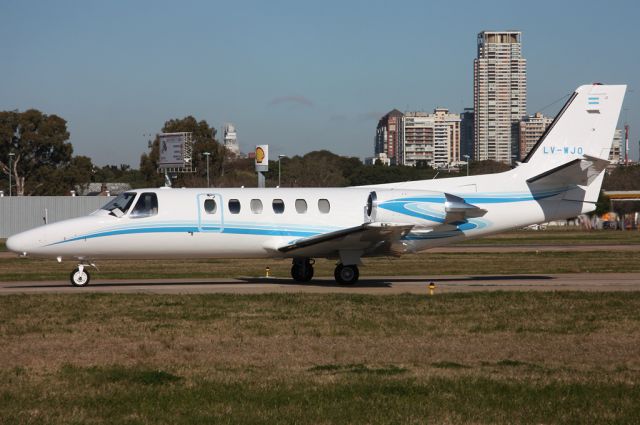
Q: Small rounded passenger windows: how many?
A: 6